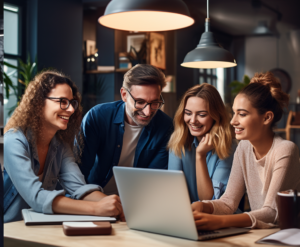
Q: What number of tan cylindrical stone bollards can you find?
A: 0